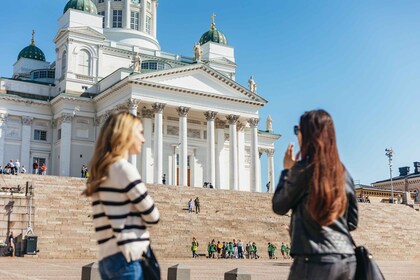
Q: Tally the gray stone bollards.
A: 3